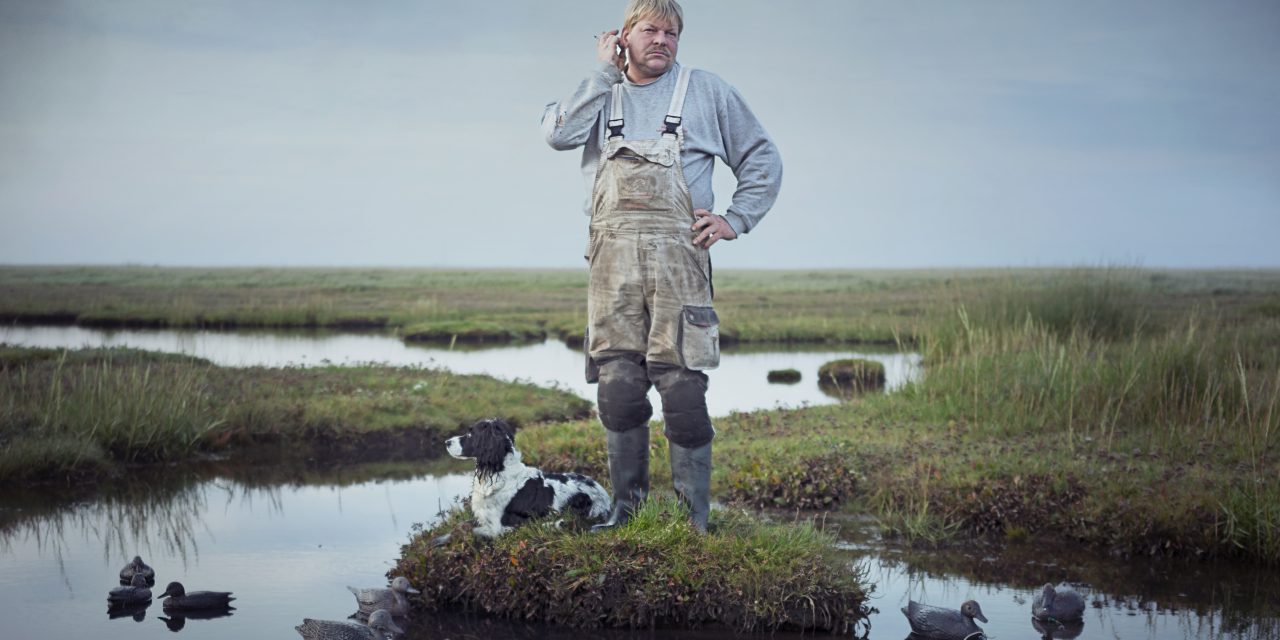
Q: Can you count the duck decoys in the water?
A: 7